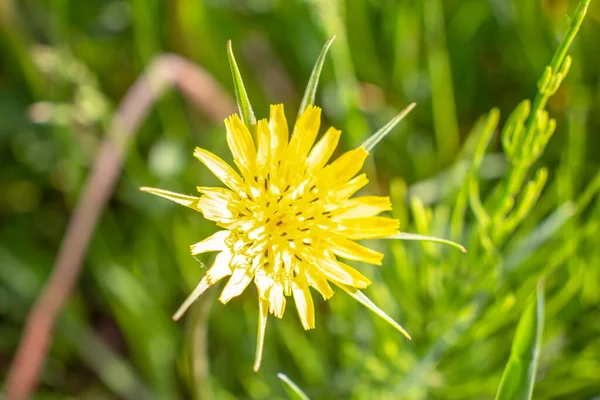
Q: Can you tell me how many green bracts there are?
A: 8